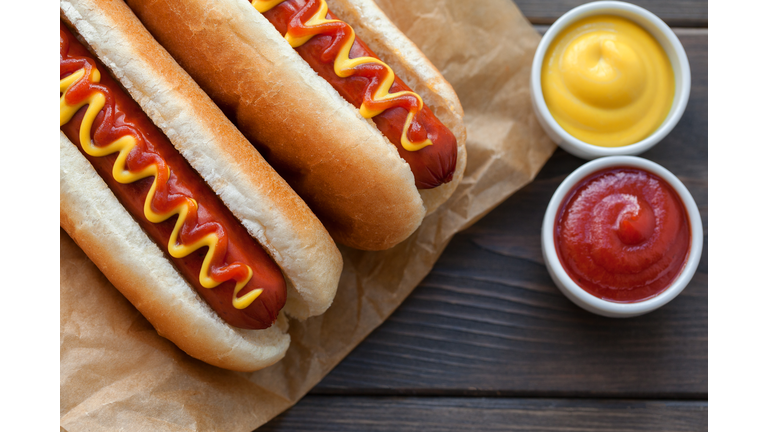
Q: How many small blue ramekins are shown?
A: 0